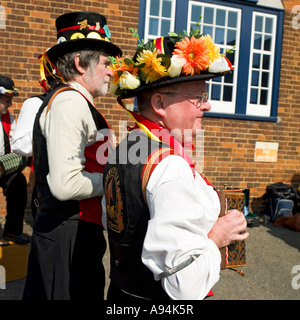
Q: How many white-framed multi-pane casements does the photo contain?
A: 3